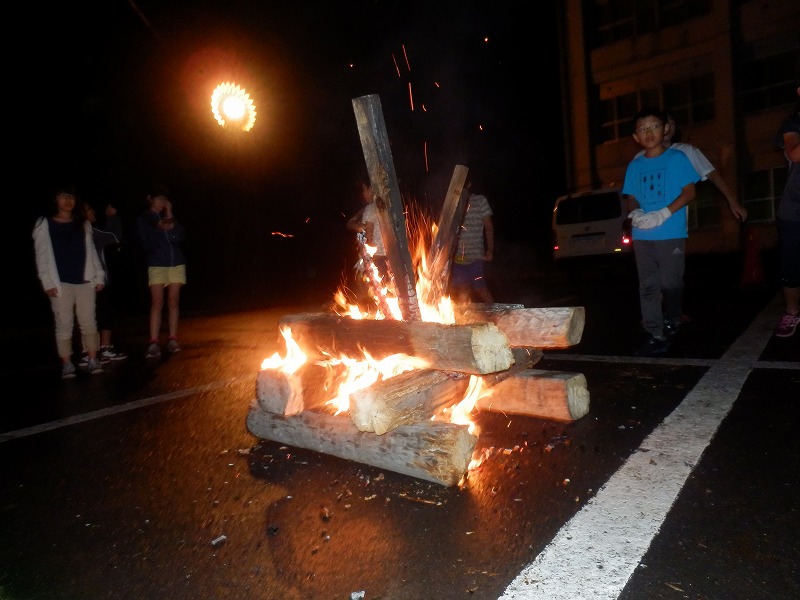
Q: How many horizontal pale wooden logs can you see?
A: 6